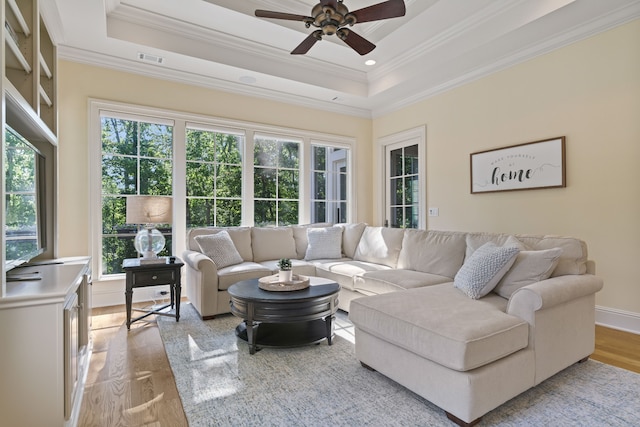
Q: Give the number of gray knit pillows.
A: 3